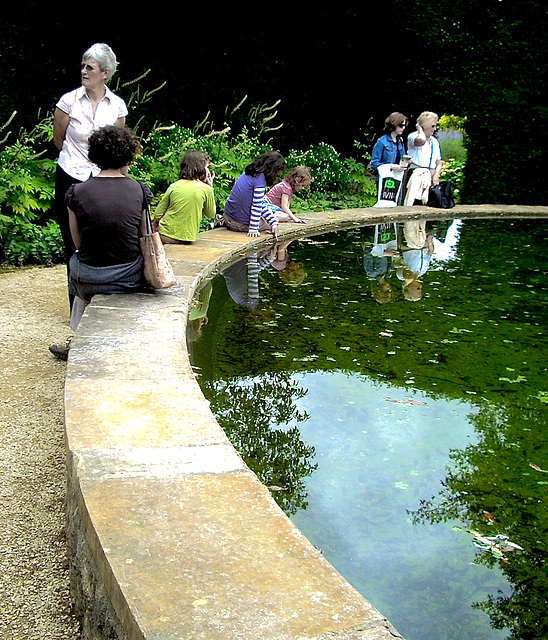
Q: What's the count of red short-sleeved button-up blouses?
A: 0